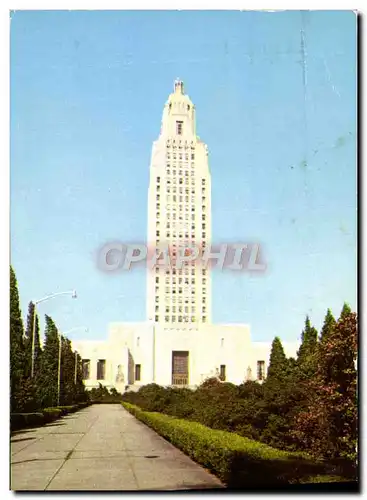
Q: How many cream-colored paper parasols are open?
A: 0